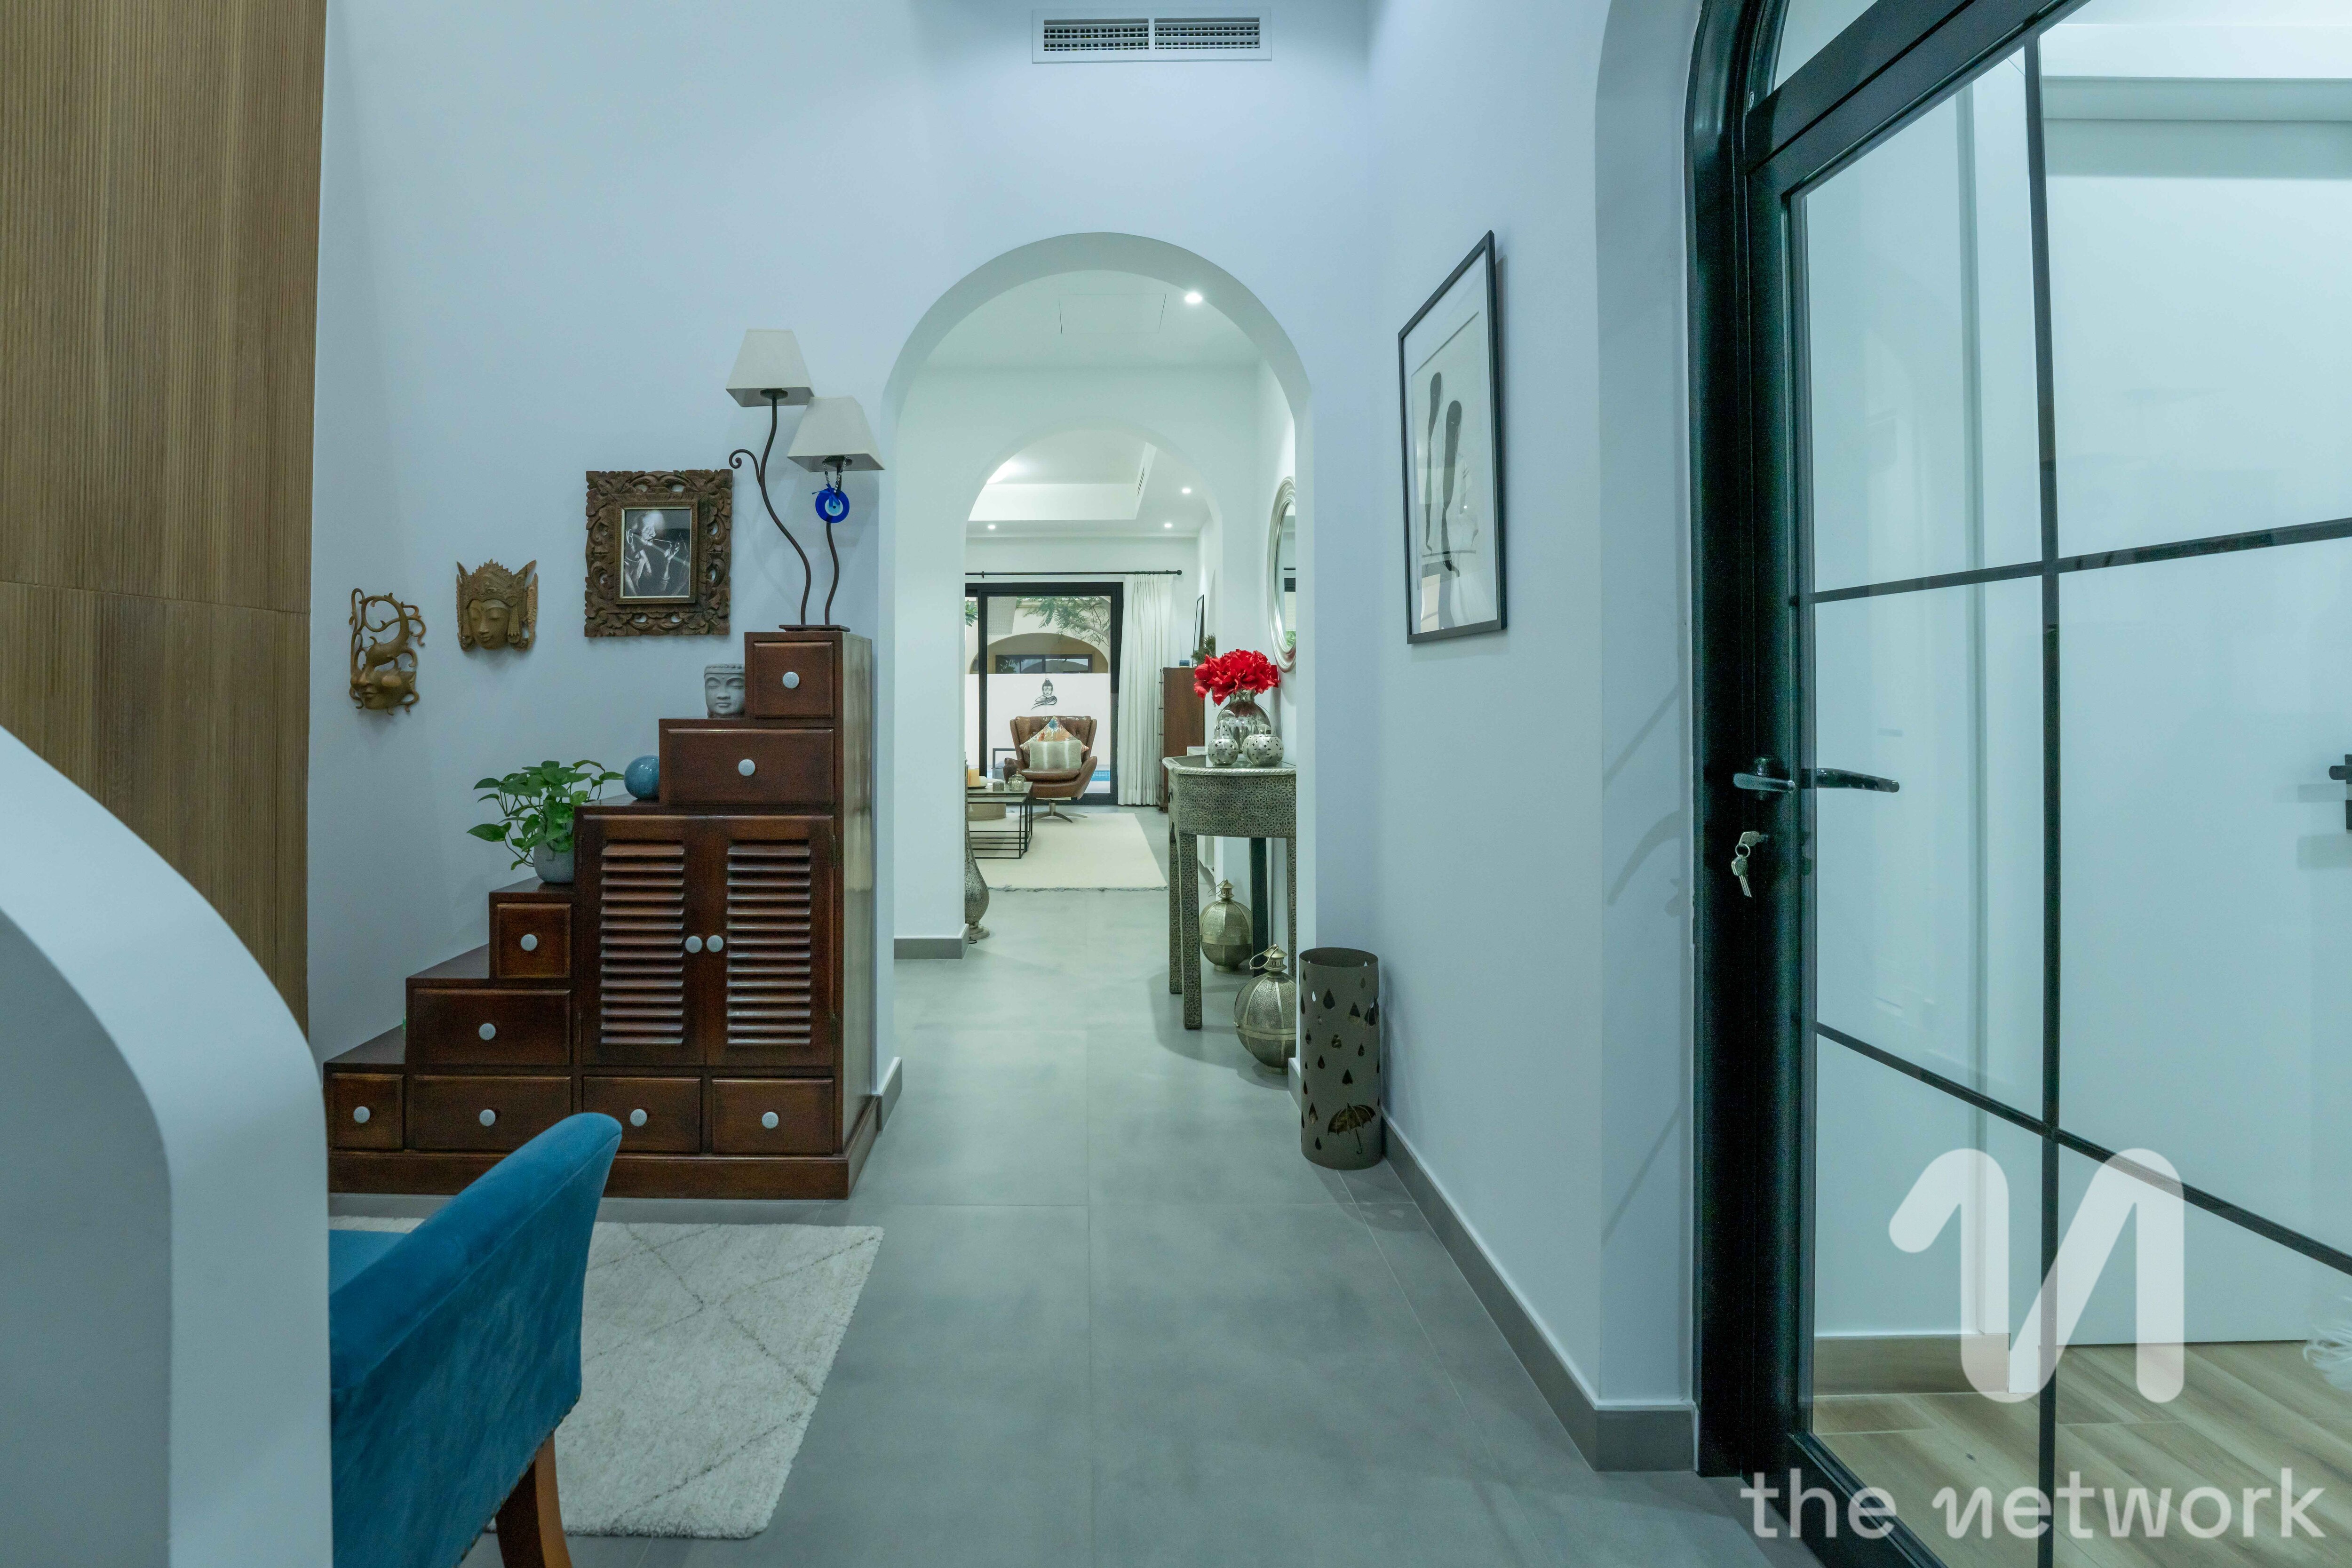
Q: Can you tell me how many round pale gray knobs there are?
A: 10